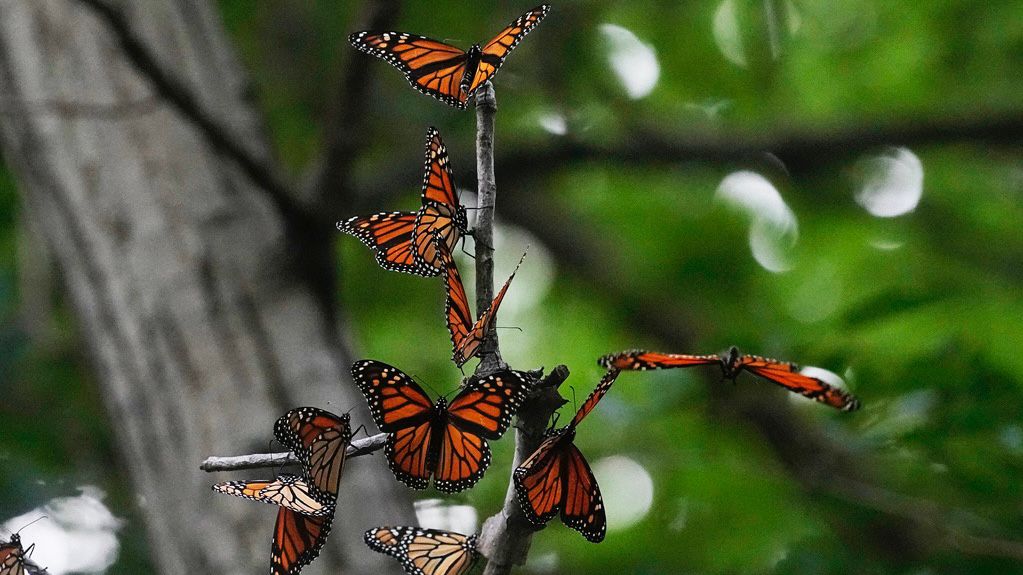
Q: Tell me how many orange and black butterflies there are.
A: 10